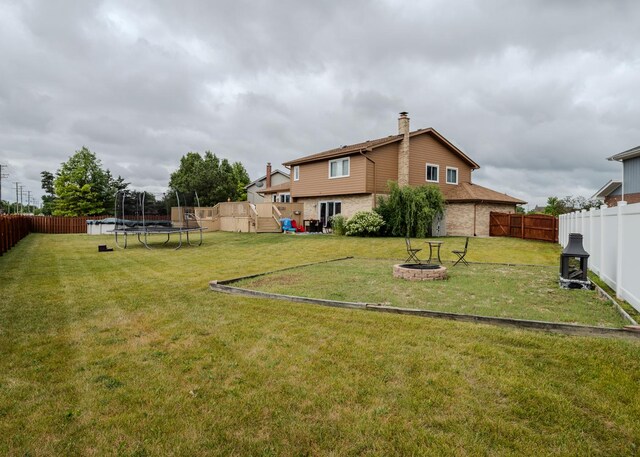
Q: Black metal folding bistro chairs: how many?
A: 2